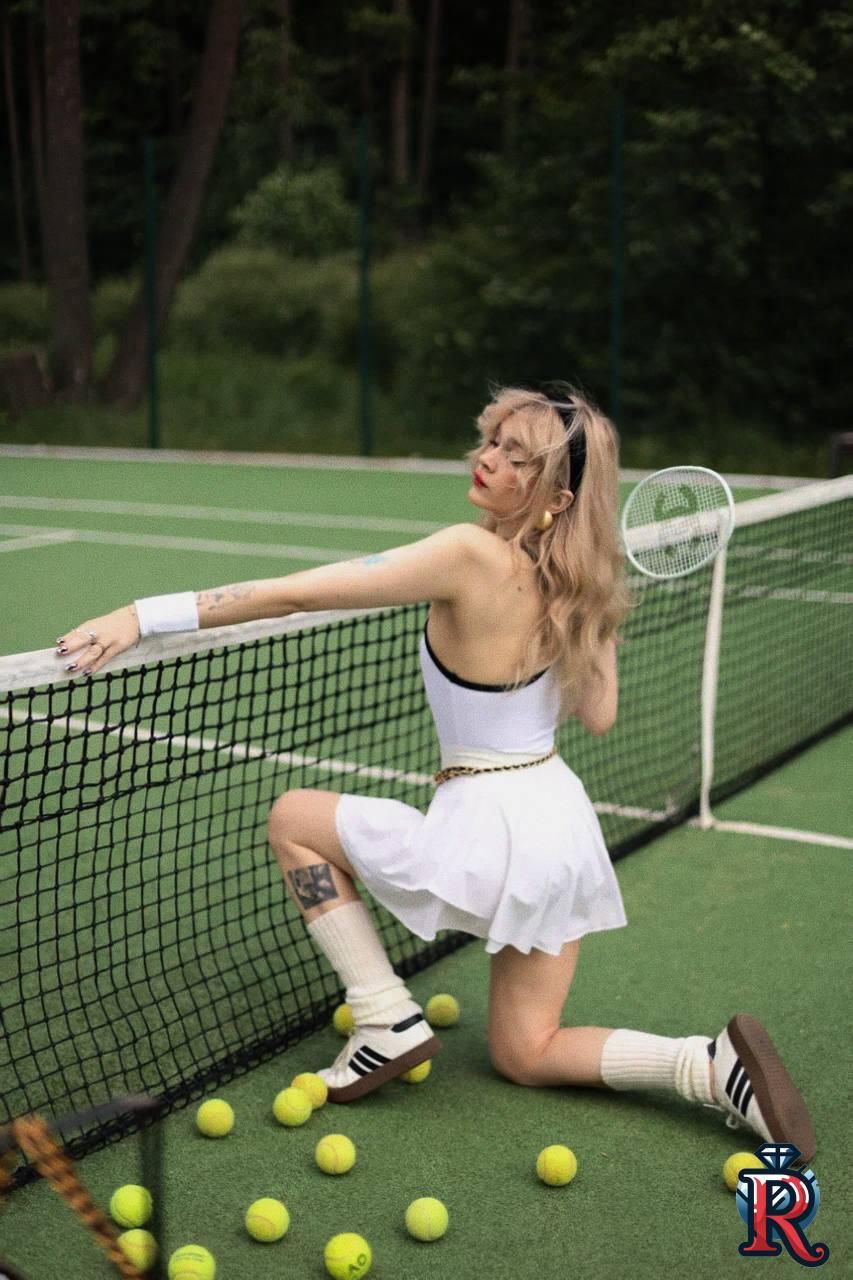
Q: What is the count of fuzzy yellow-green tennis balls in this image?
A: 15